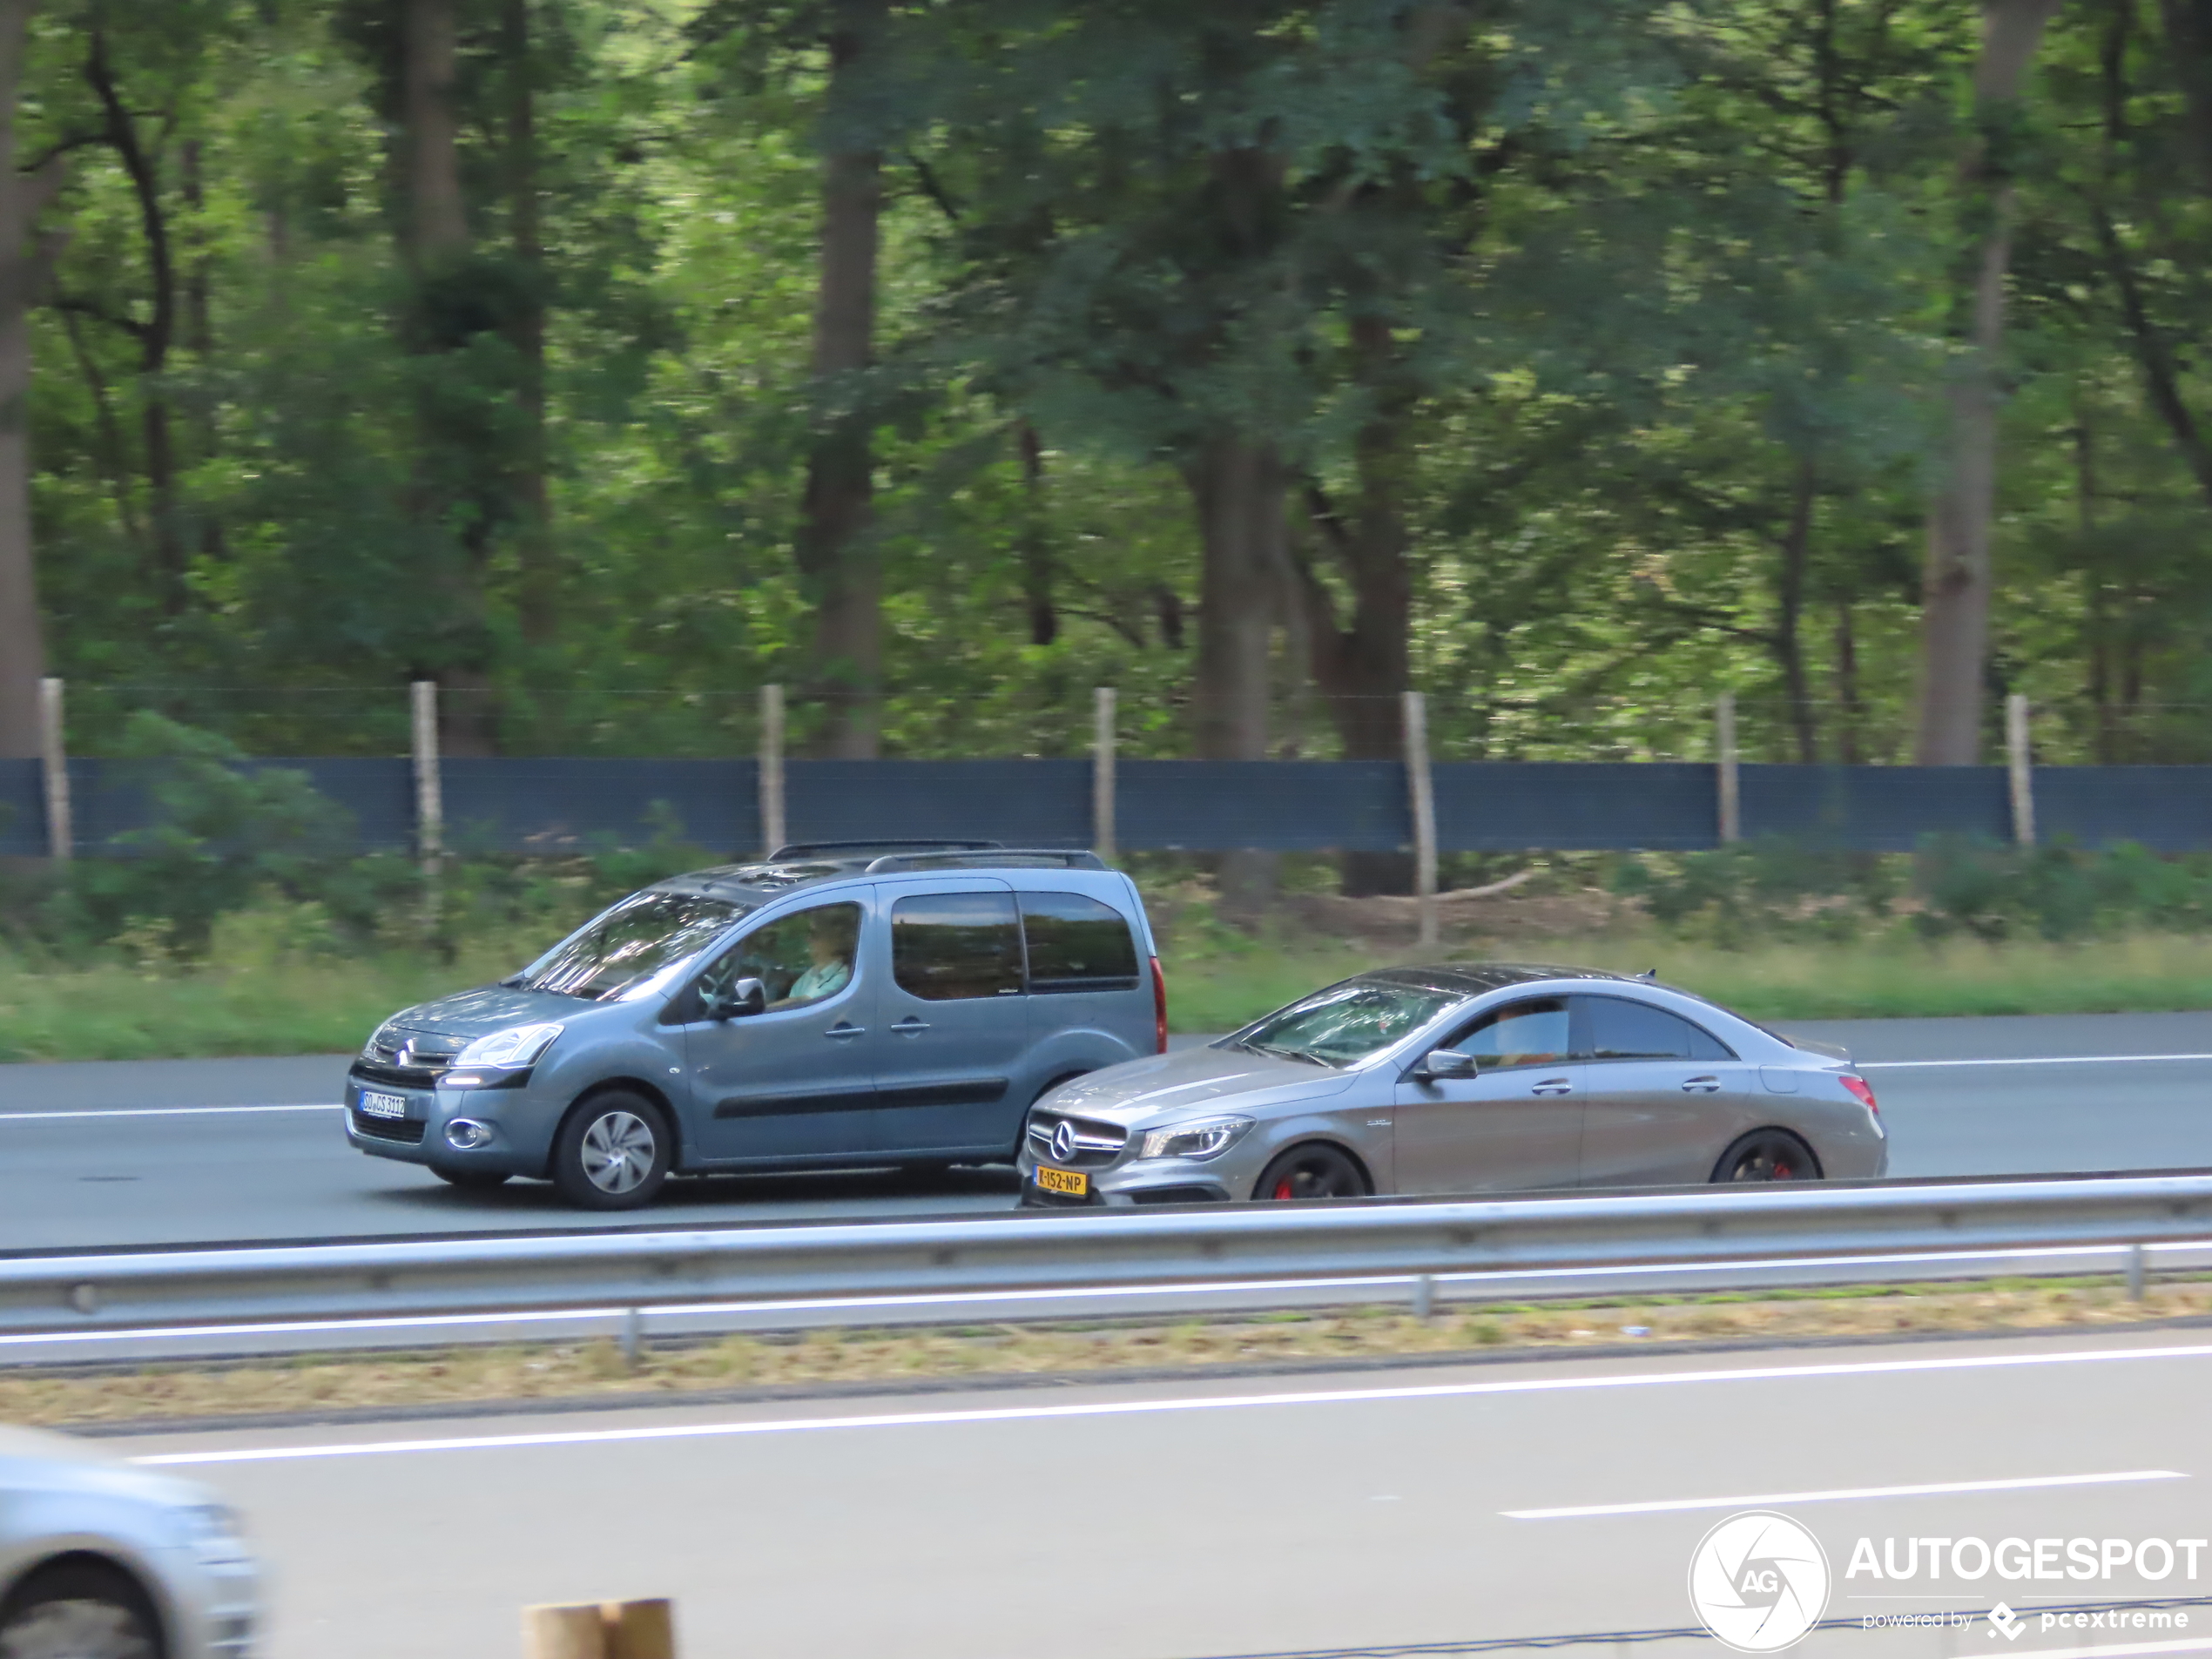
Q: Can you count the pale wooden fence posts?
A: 7